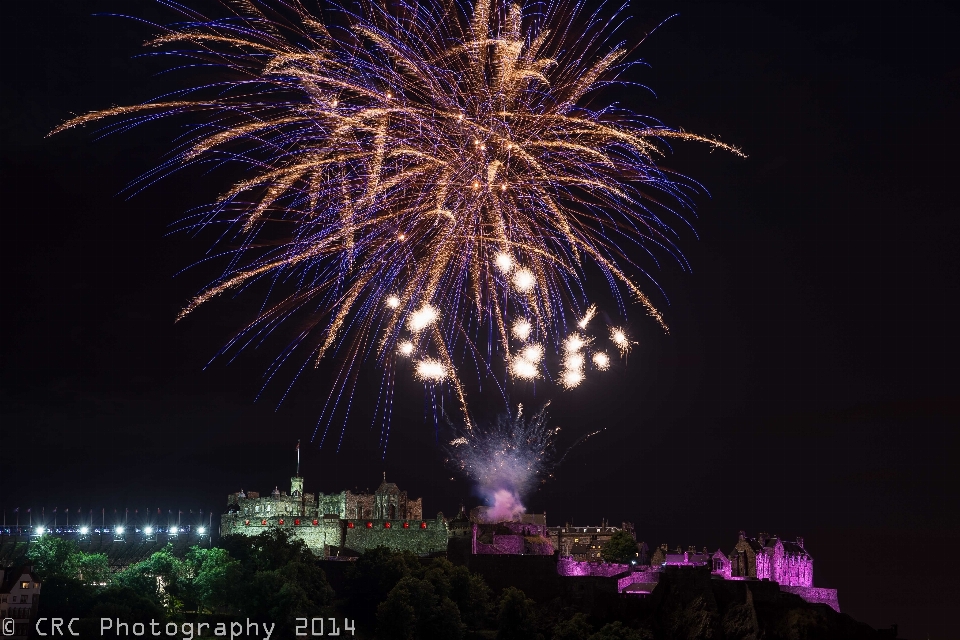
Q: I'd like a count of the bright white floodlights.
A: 6